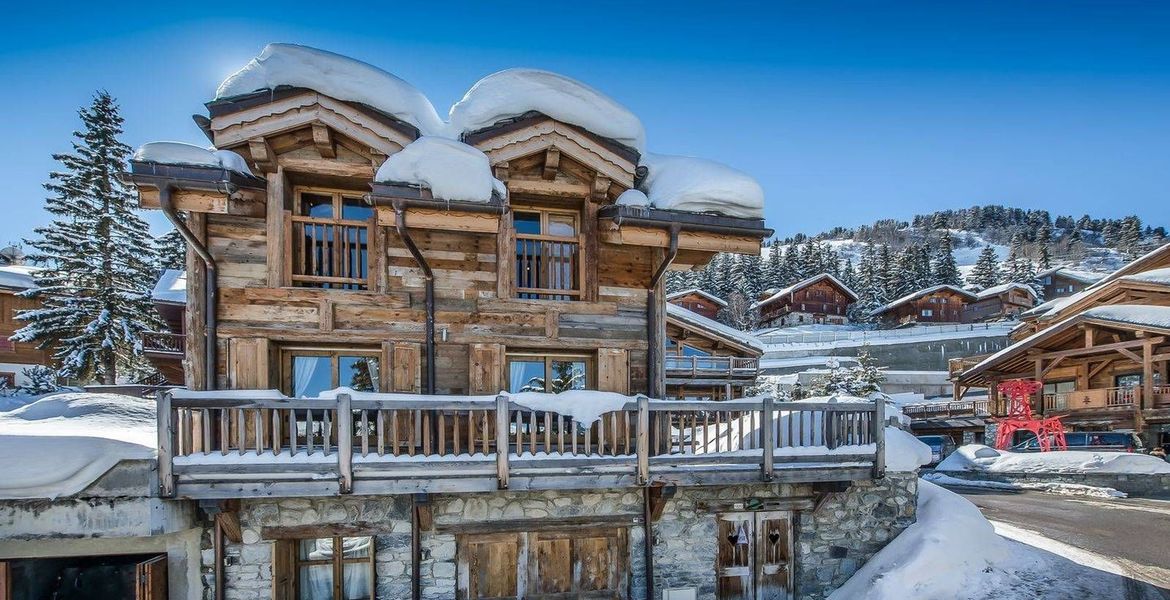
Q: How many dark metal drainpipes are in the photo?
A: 3